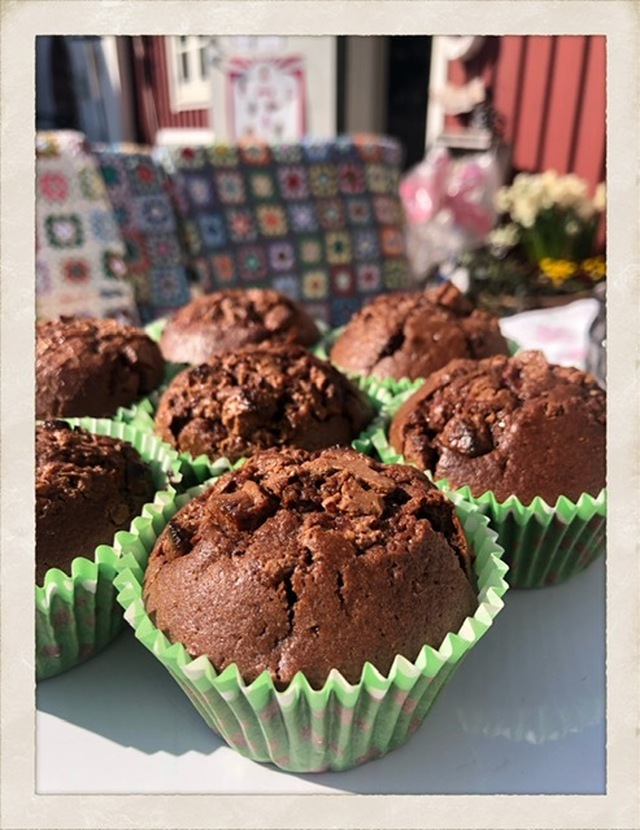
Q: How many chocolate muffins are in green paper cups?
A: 7